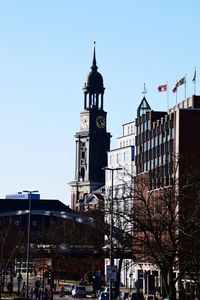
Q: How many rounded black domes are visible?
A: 1